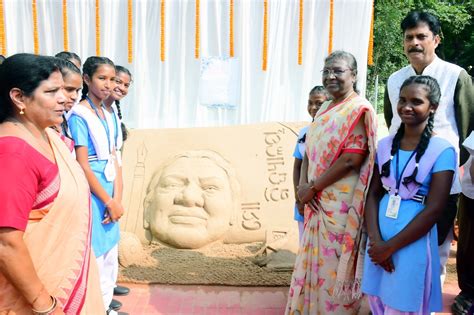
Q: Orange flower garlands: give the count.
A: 12